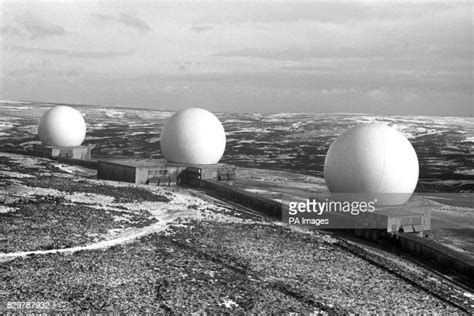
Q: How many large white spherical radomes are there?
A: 3